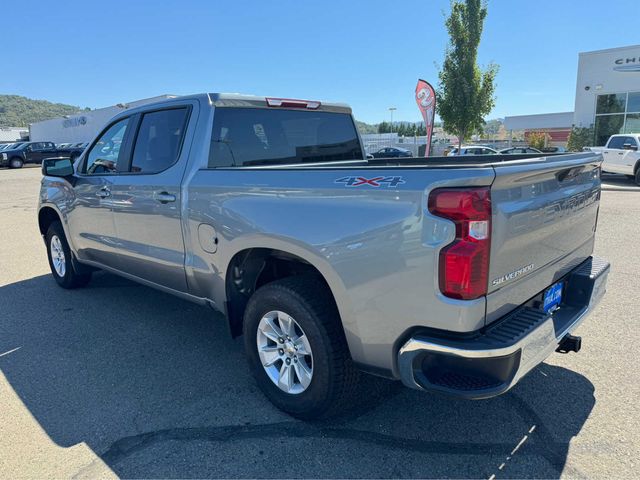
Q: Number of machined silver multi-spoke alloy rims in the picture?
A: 2